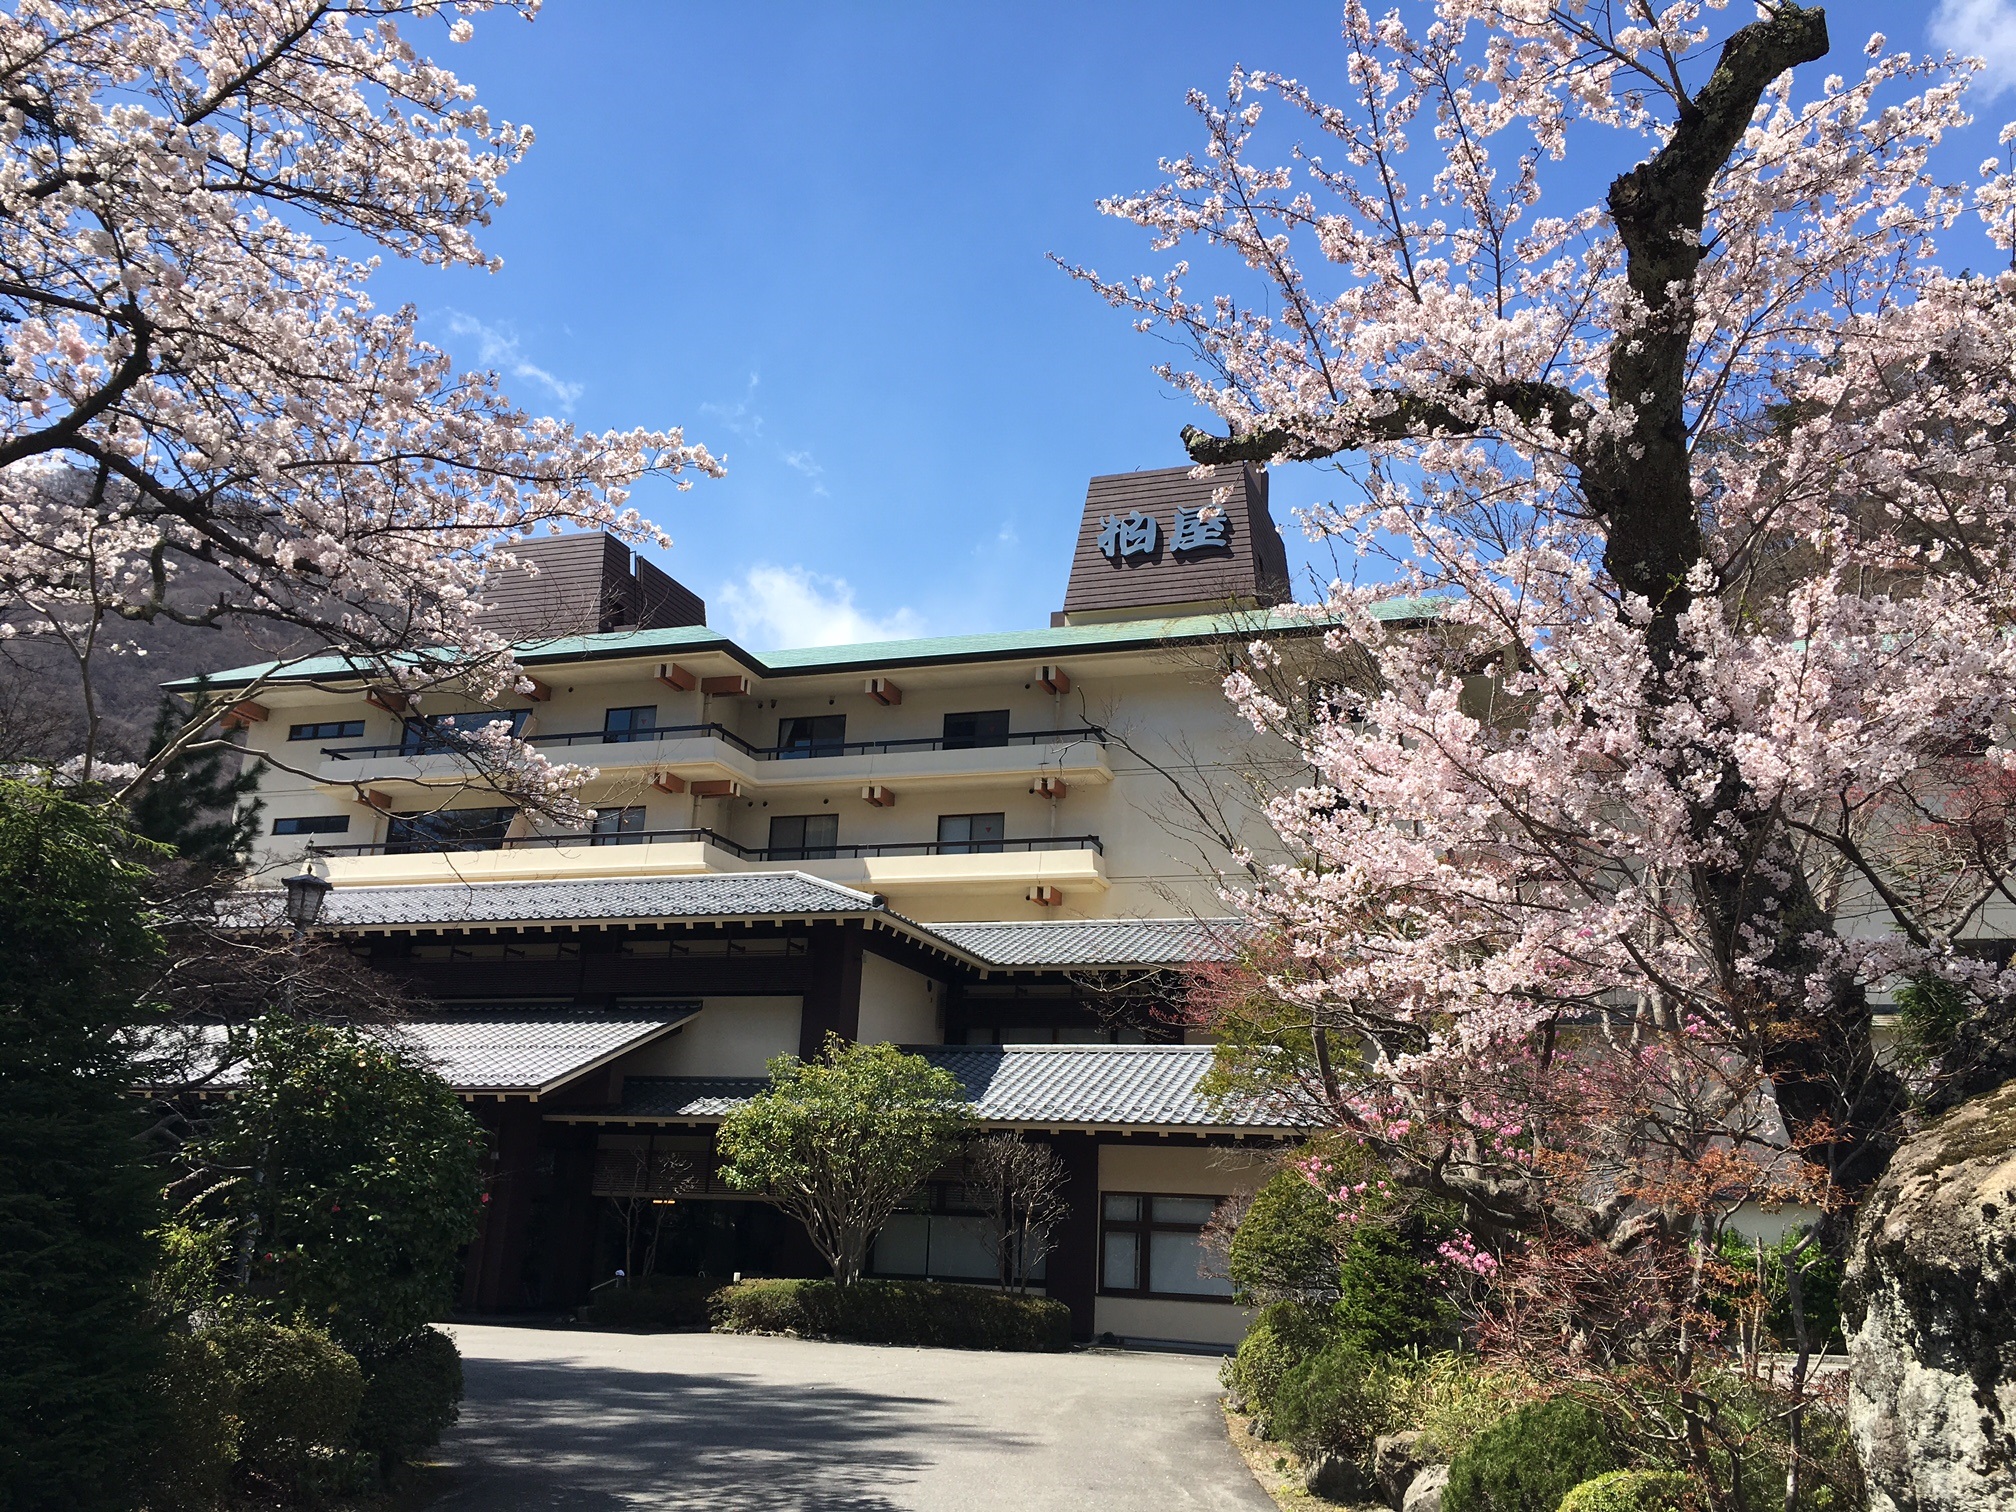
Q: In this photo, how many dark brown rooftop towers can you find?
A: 2